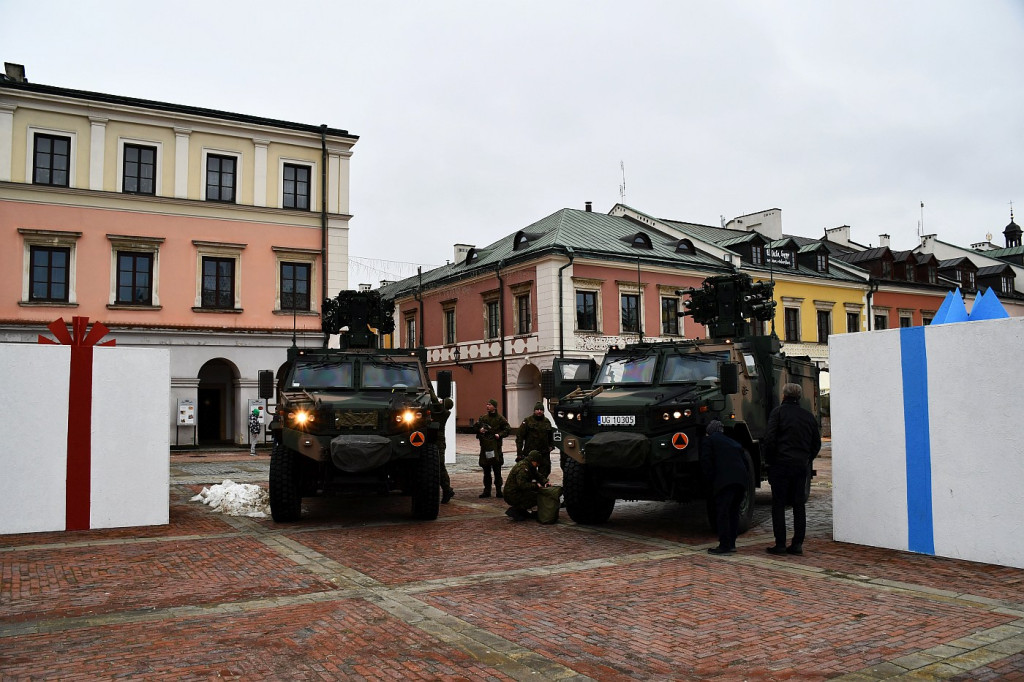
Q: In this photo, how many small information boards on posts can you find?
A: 2